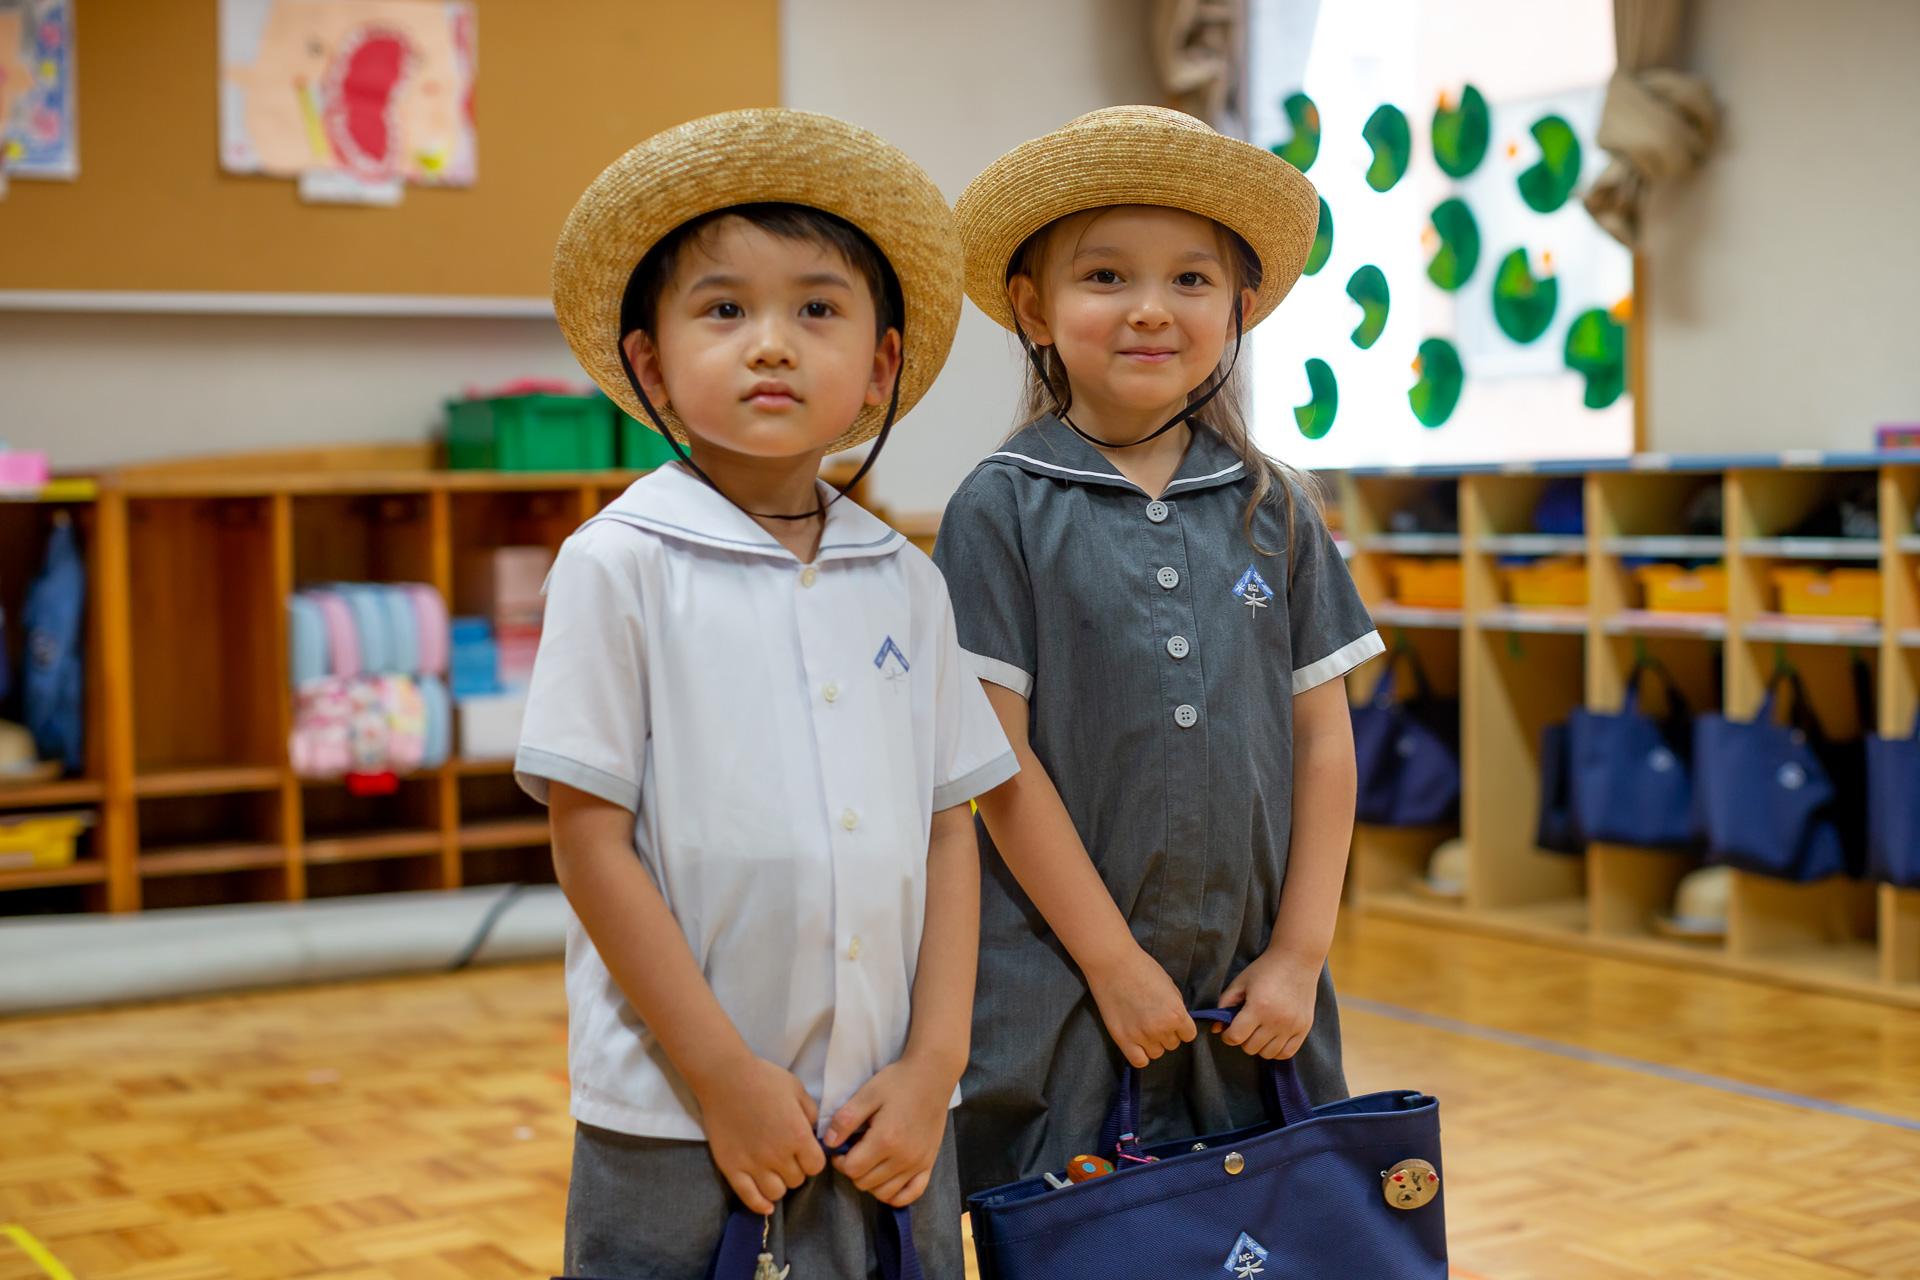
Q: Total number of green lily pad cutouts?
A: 11